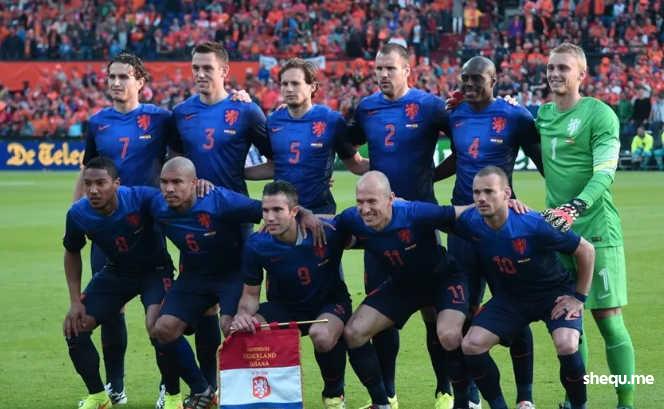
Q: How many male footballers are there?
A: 11